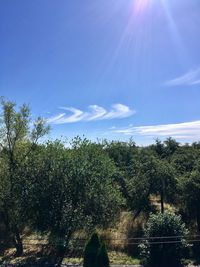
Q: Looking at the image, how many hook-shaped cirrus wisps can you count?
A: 3